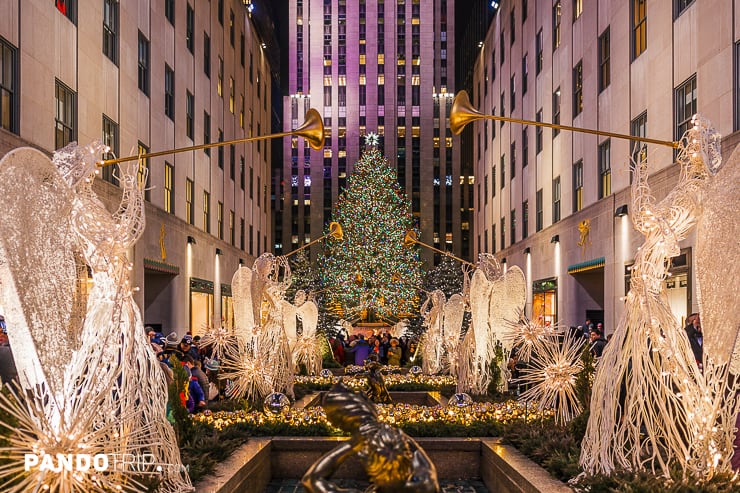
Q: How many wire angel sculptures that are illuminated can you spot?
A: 6